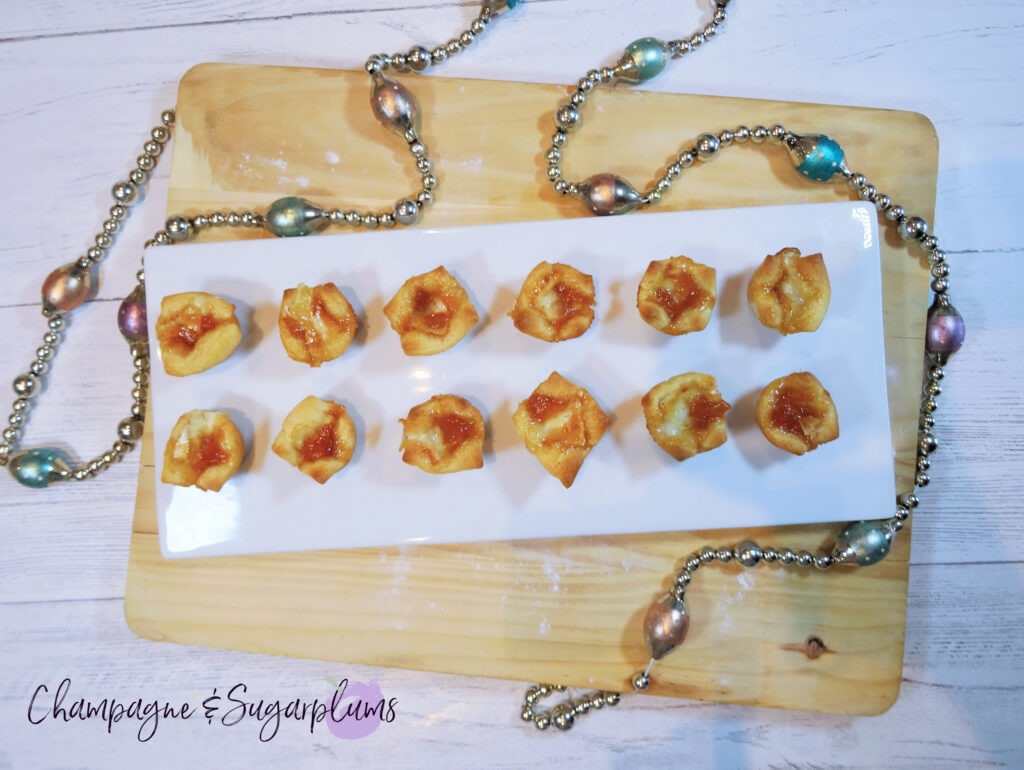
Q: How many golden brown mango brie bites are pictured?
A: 12